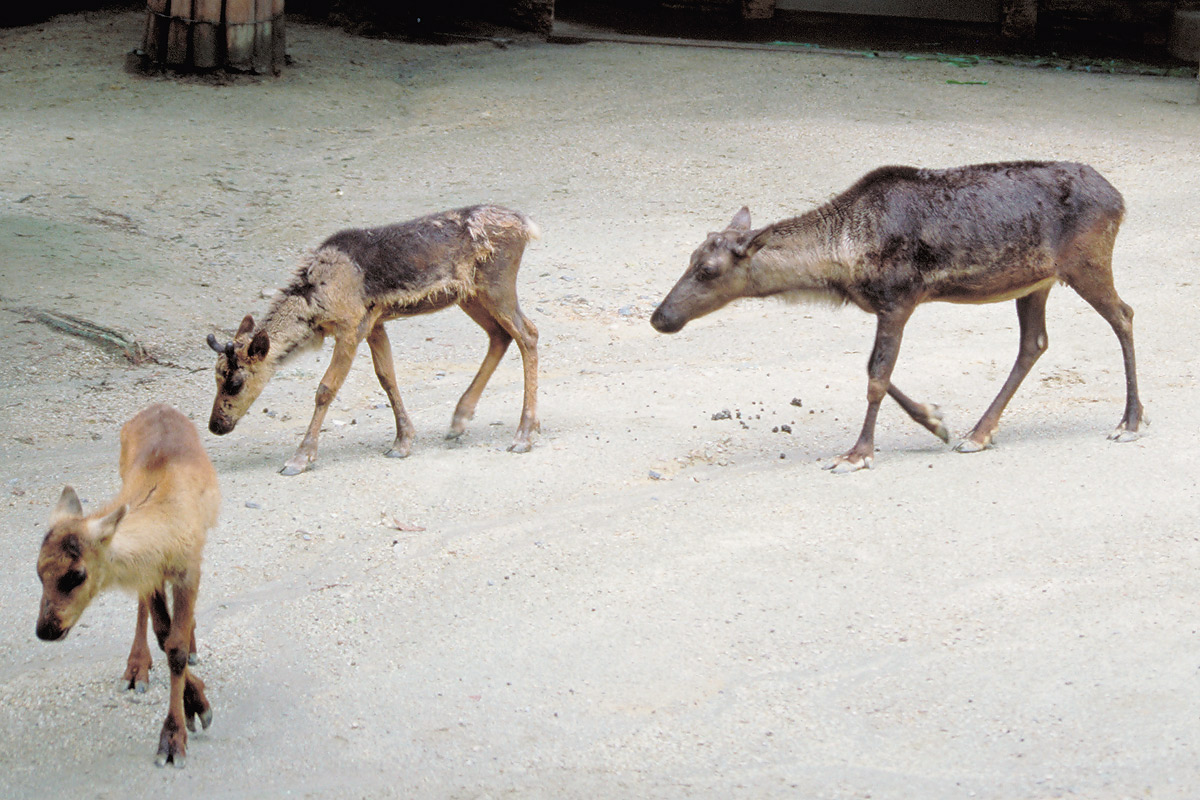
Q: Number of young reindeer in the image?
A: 2